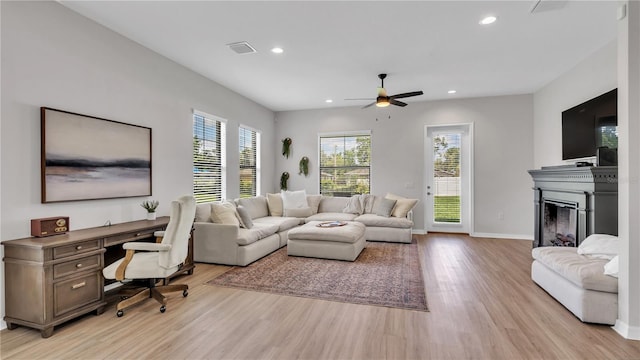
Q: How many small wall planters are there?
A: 3